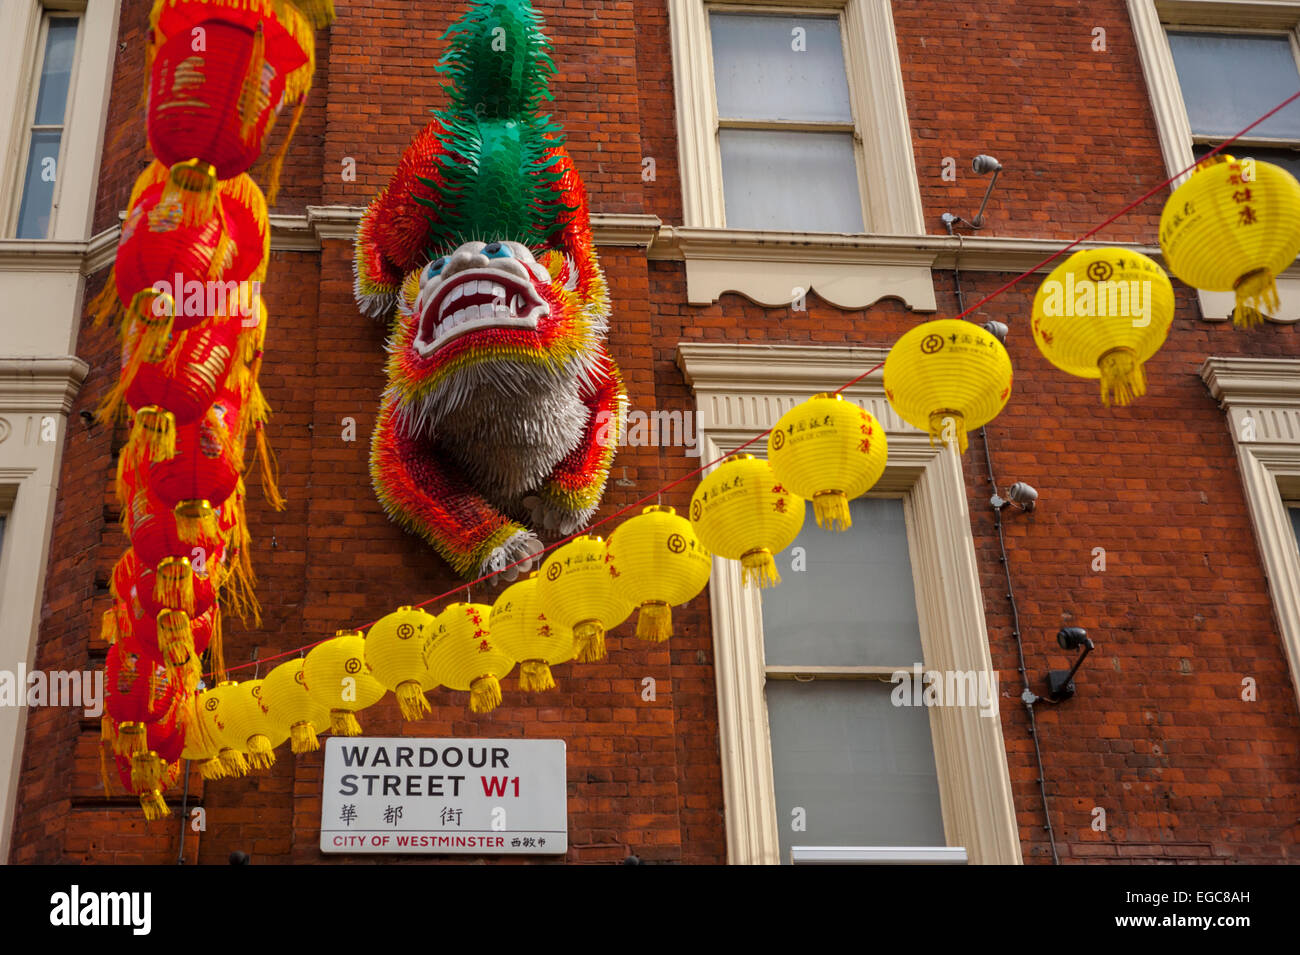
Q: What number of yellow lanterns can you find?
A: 15